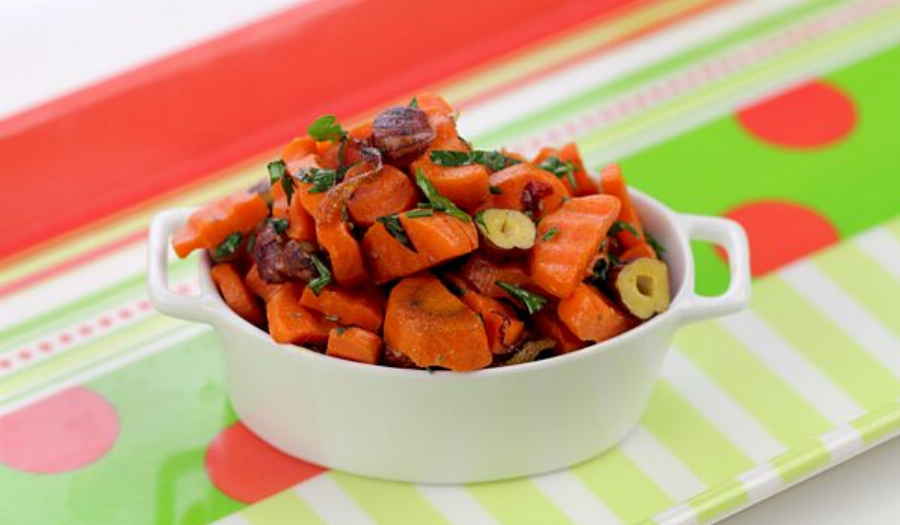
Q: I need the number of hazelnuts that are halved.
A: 2